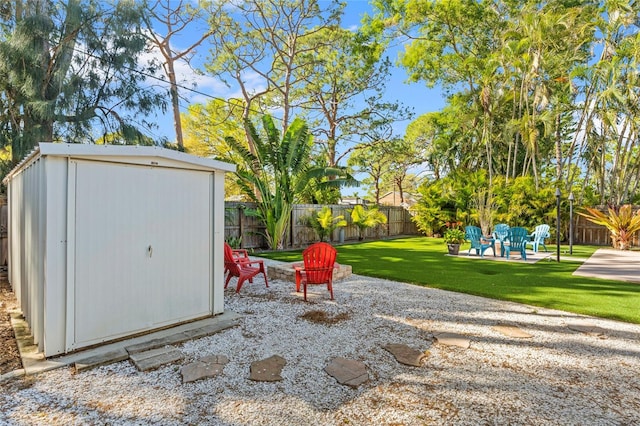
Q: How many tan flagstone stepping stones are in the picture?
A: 7